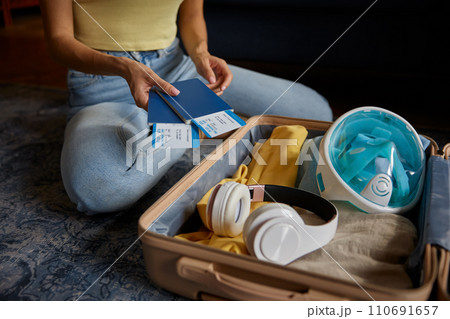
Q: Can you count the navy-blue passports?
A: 2